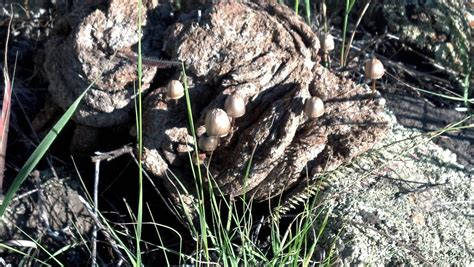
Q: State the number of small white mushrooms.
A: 7